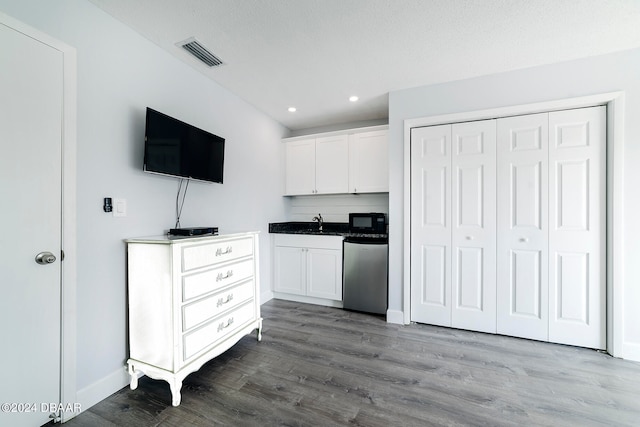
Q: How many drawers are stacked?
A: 4